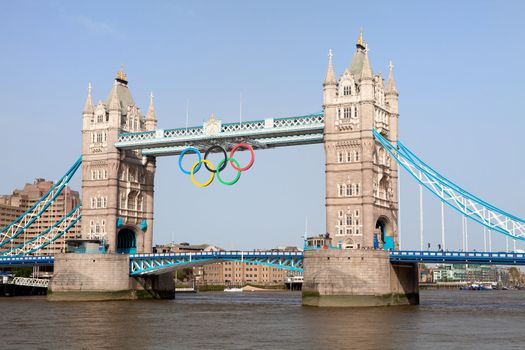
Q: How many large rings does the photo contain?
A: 5